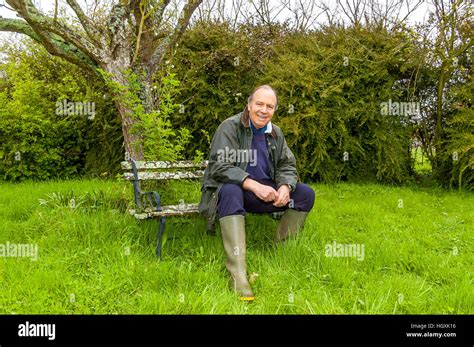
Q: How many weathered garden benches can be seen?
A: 1